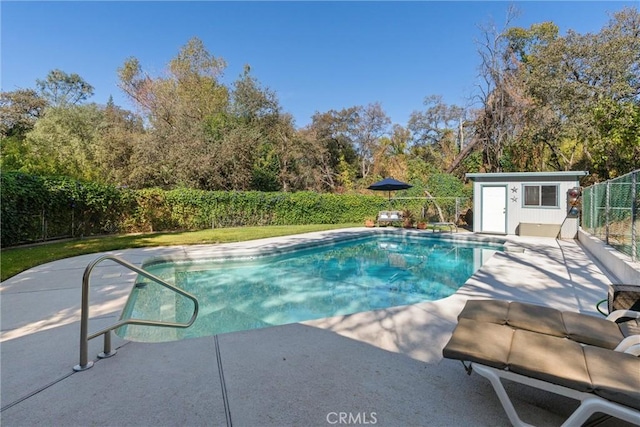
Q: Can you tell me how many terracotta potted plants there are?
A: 3